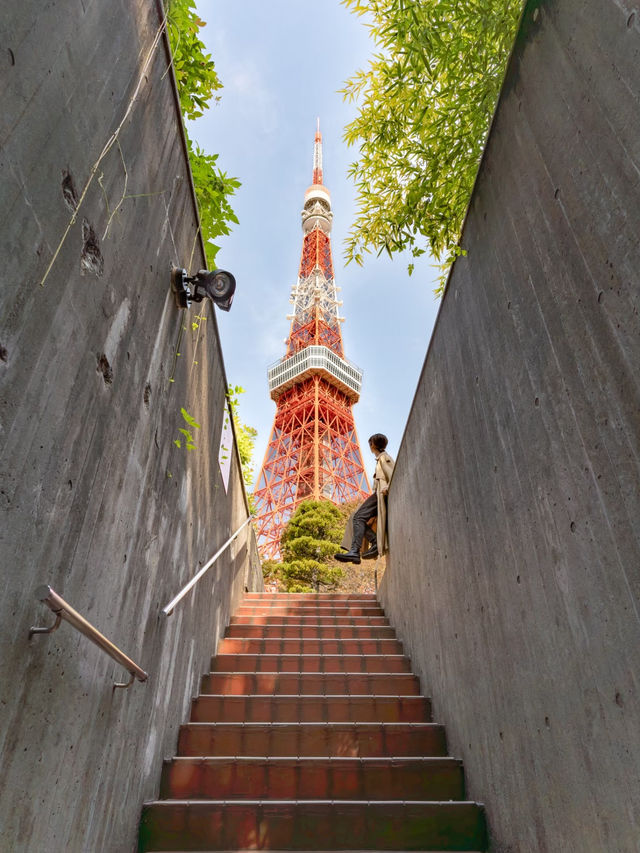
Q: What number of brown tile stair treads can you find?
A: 12